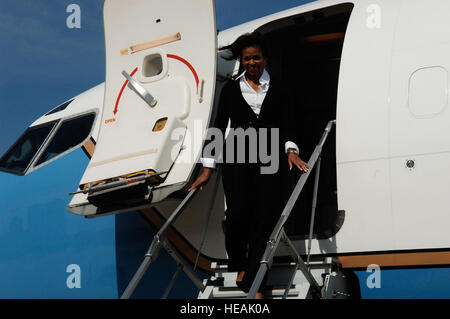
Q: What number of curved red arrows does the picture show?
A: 2